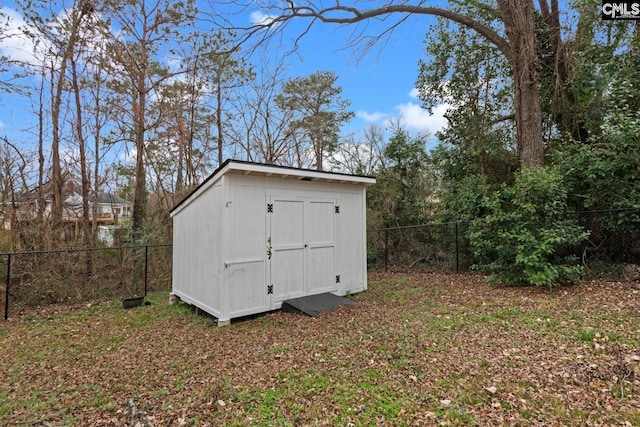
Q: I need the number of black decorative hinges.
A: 4